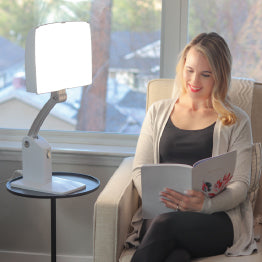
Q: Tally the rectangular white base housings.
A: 1